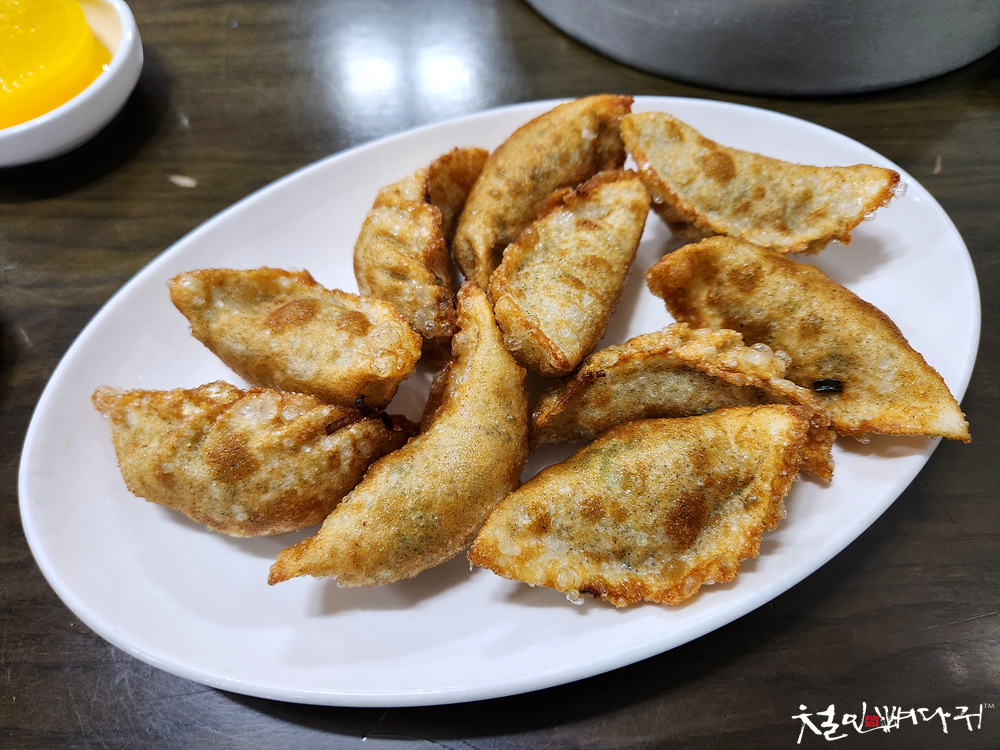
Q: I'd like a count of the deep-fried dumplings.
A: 10